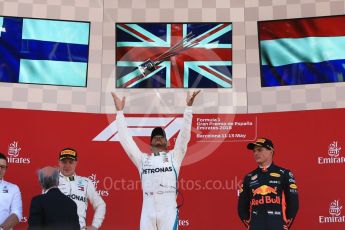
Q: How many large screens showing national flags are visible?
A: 3